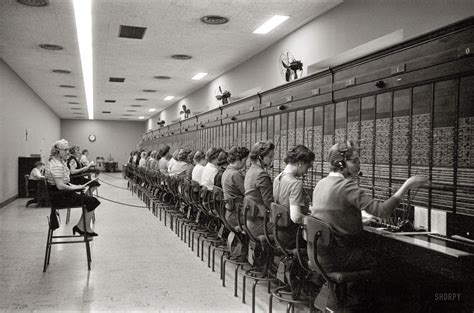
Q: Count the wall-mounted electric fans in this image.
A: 4